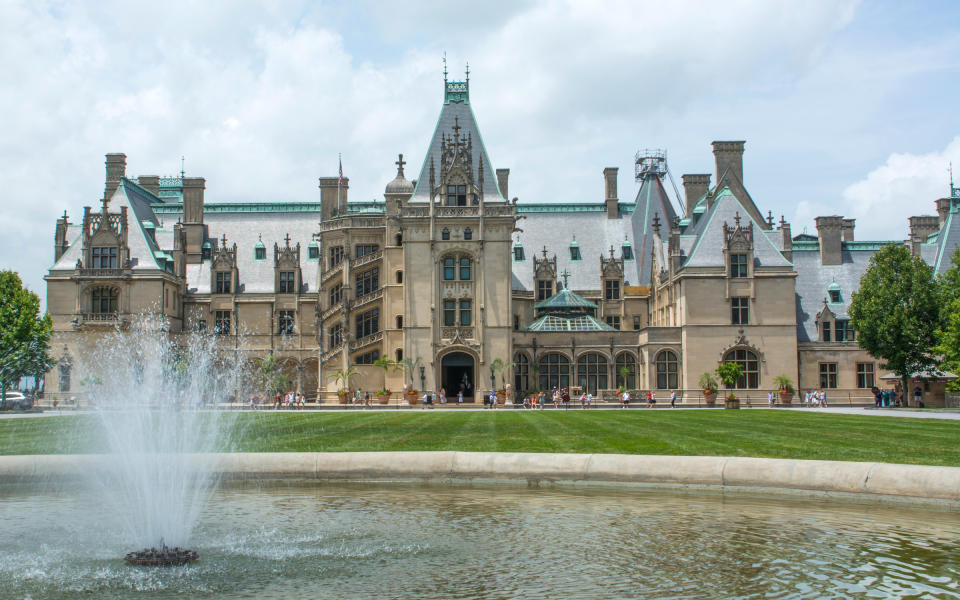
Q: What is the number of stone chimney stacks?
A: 12